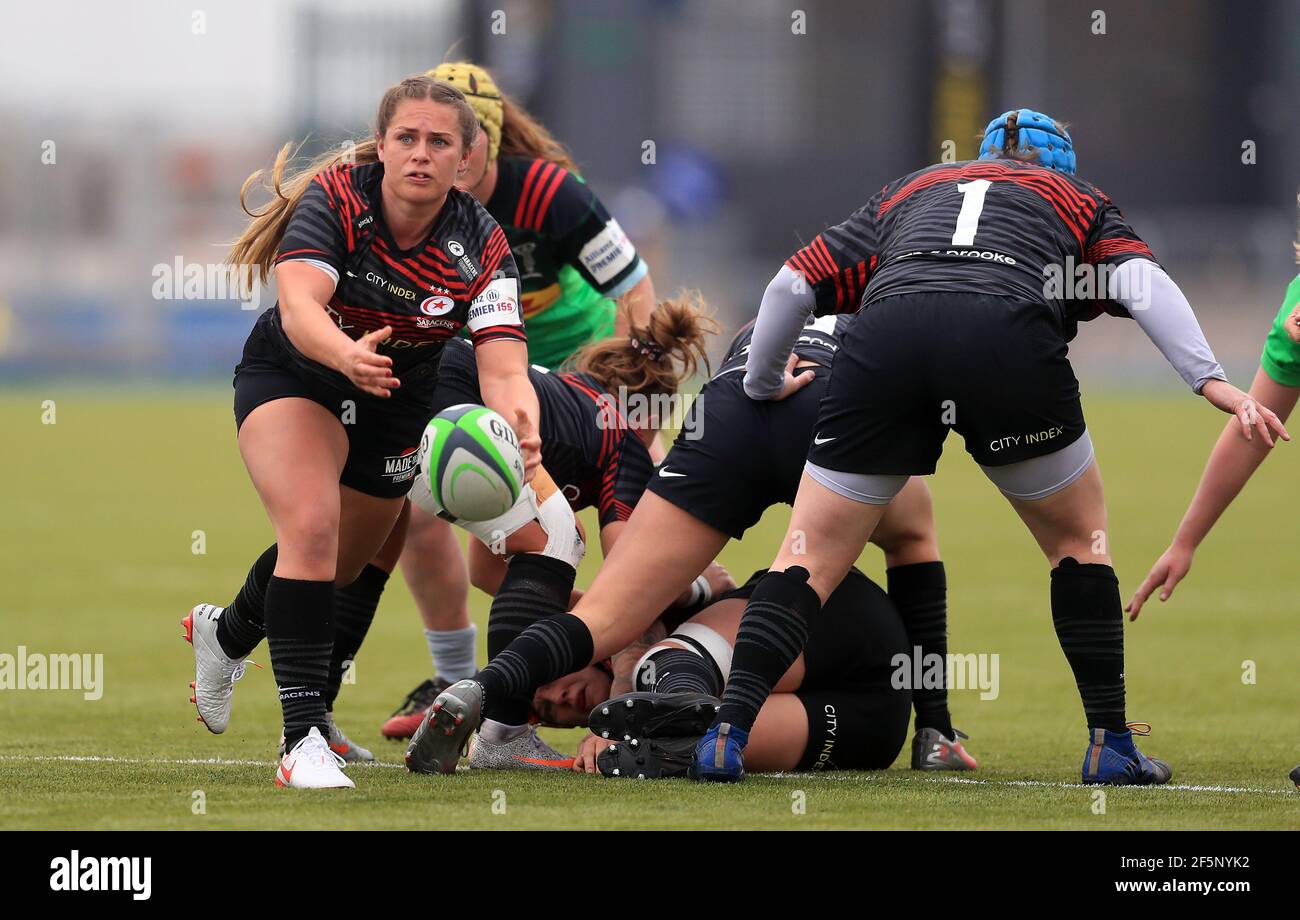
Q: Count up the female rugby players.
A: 7